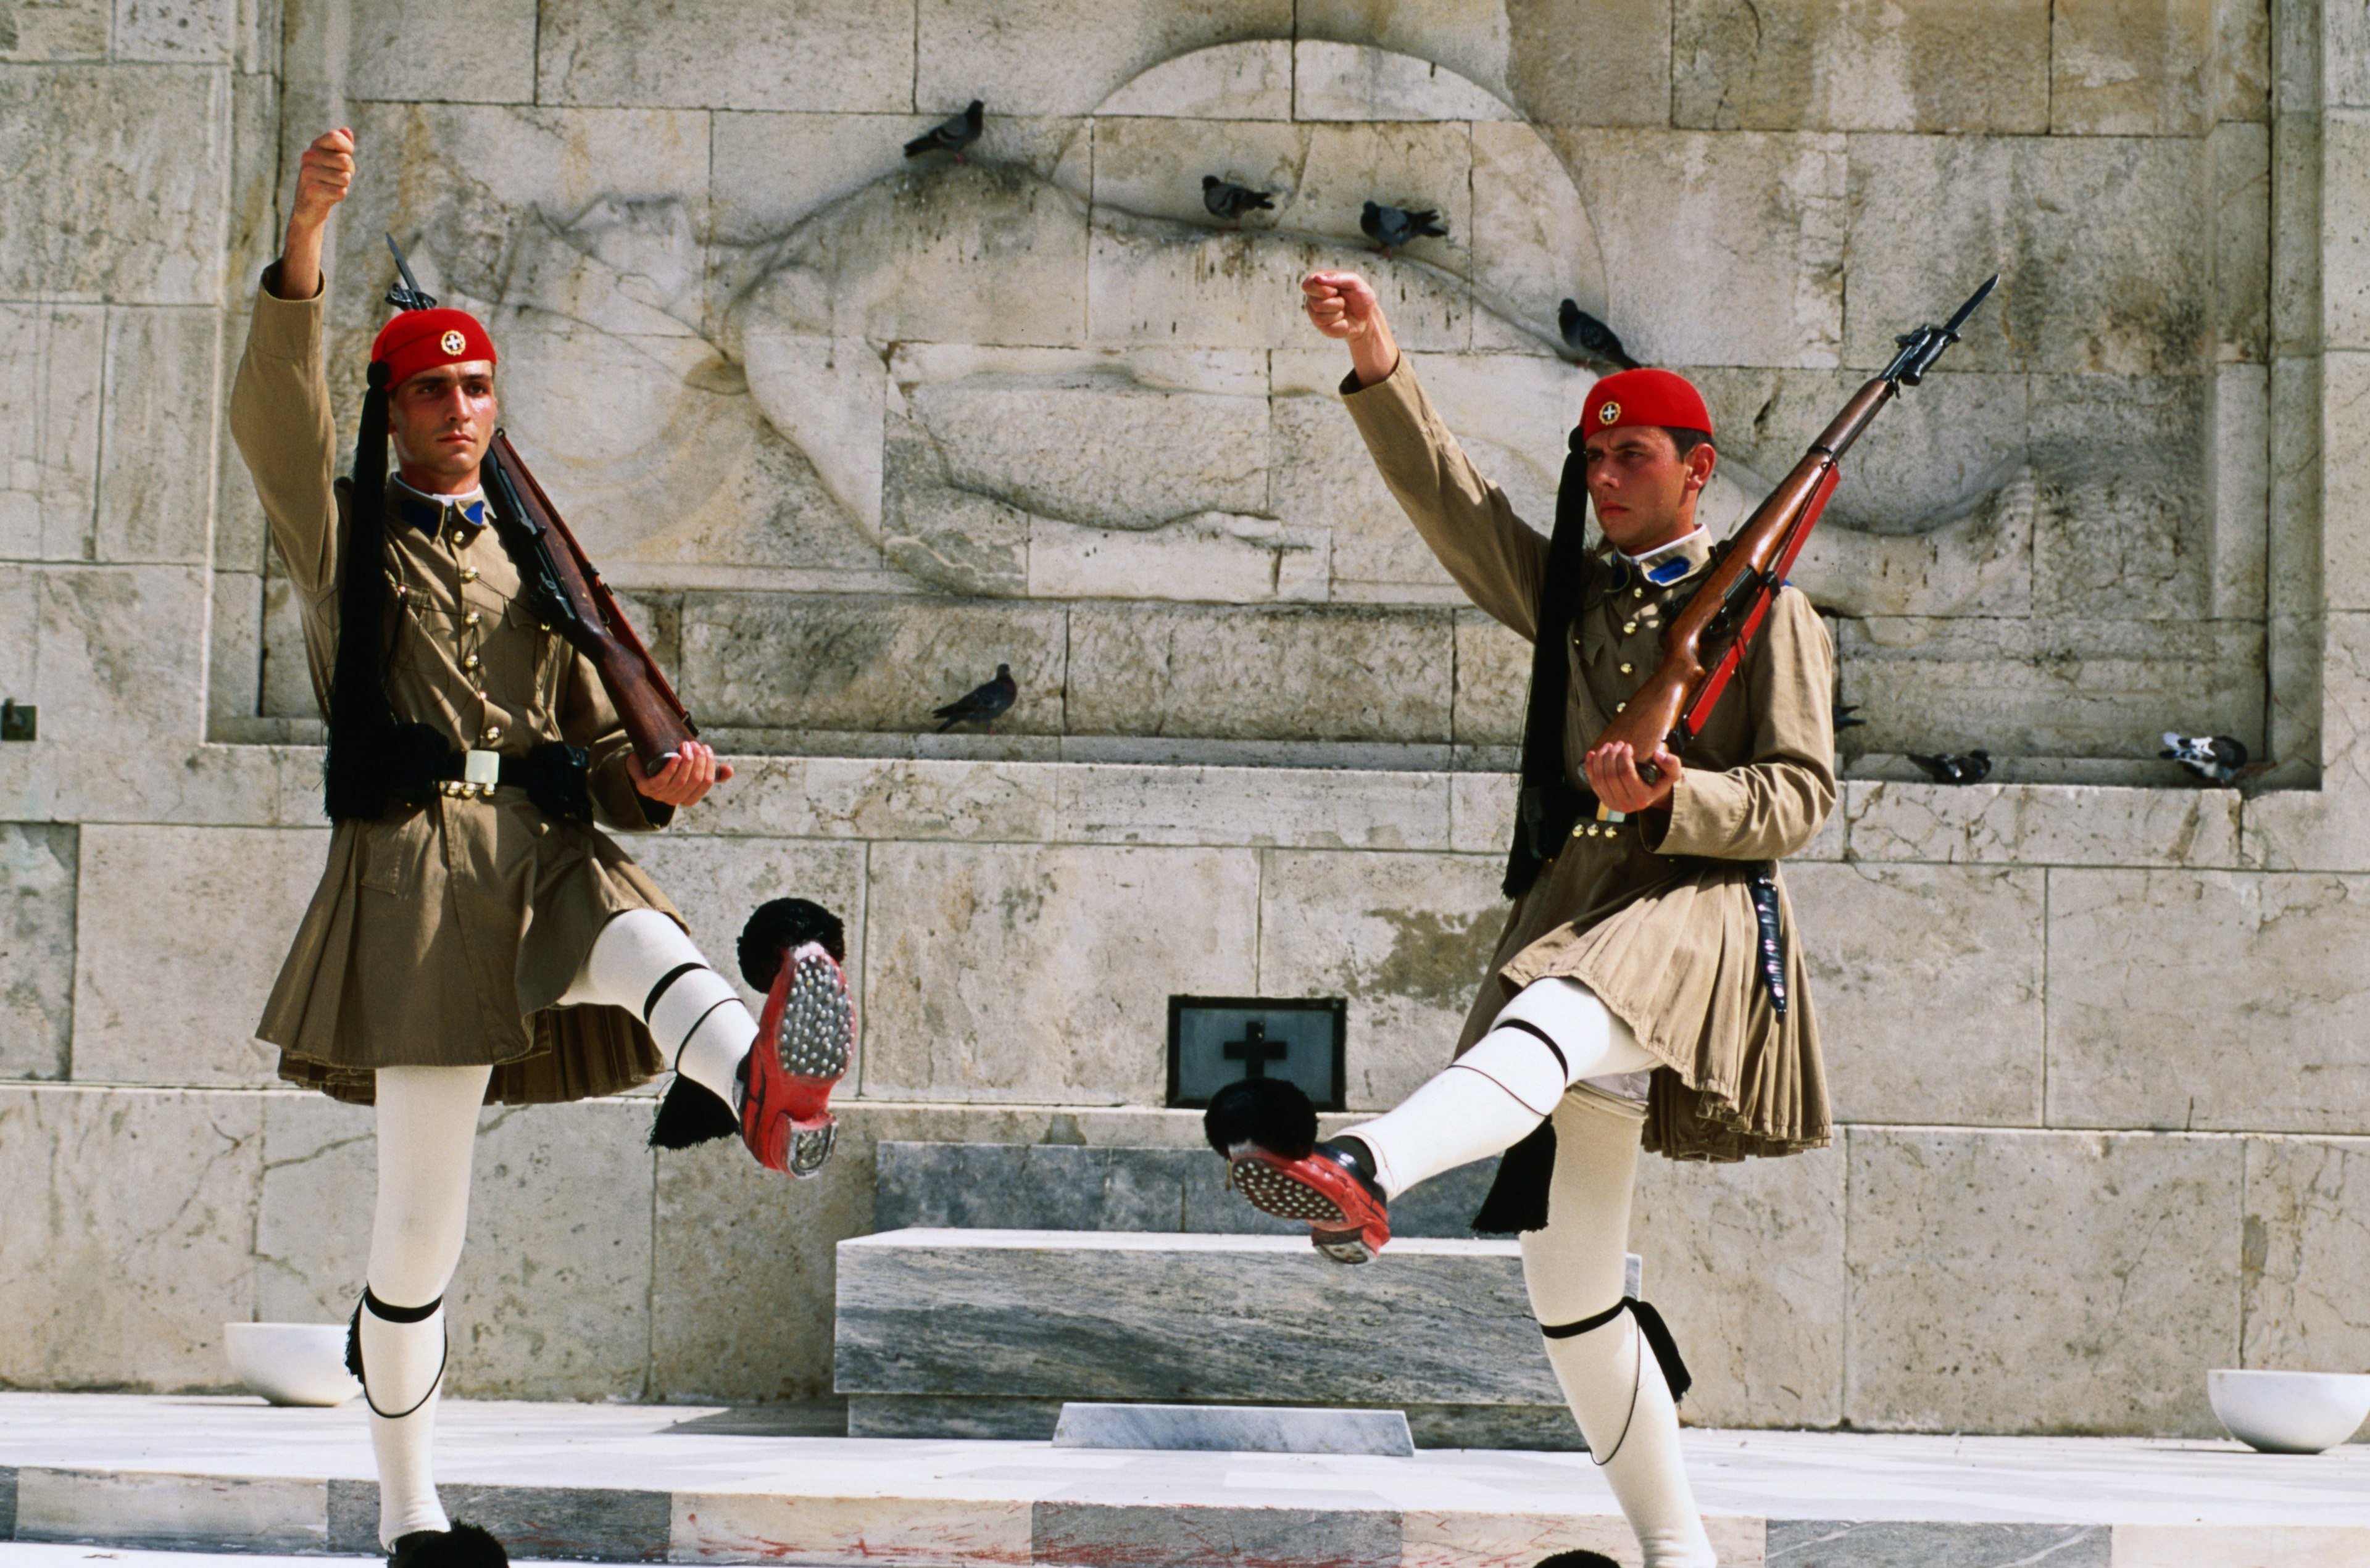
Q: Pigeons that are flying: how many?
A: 0